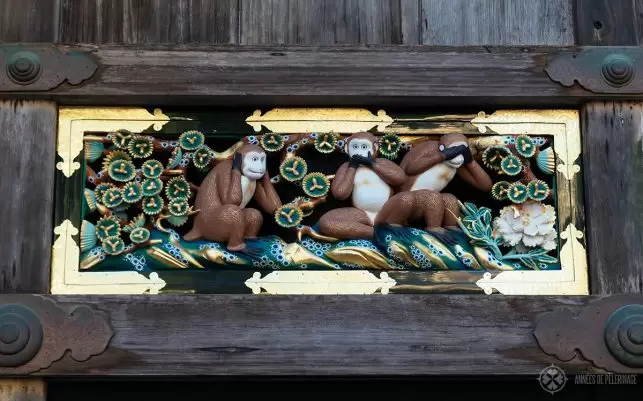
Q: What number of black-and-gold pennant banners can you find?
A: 0